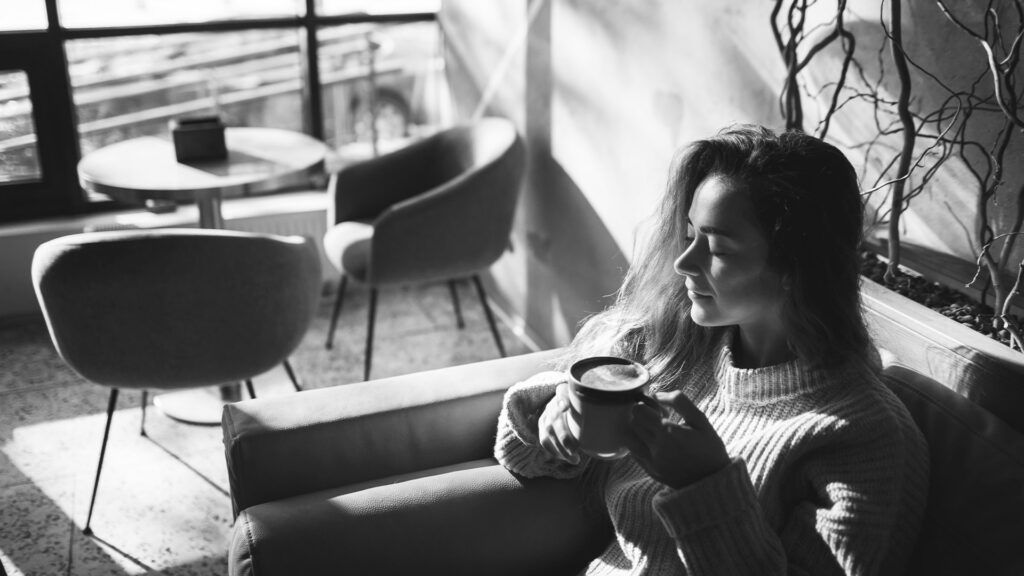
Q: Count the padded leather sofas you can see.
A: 1